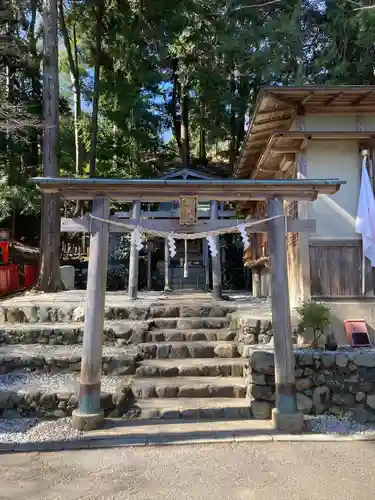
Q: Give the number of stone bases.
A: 2